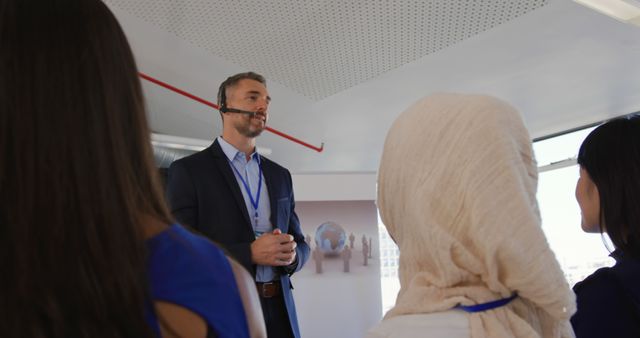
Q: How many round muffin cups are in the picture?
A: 0